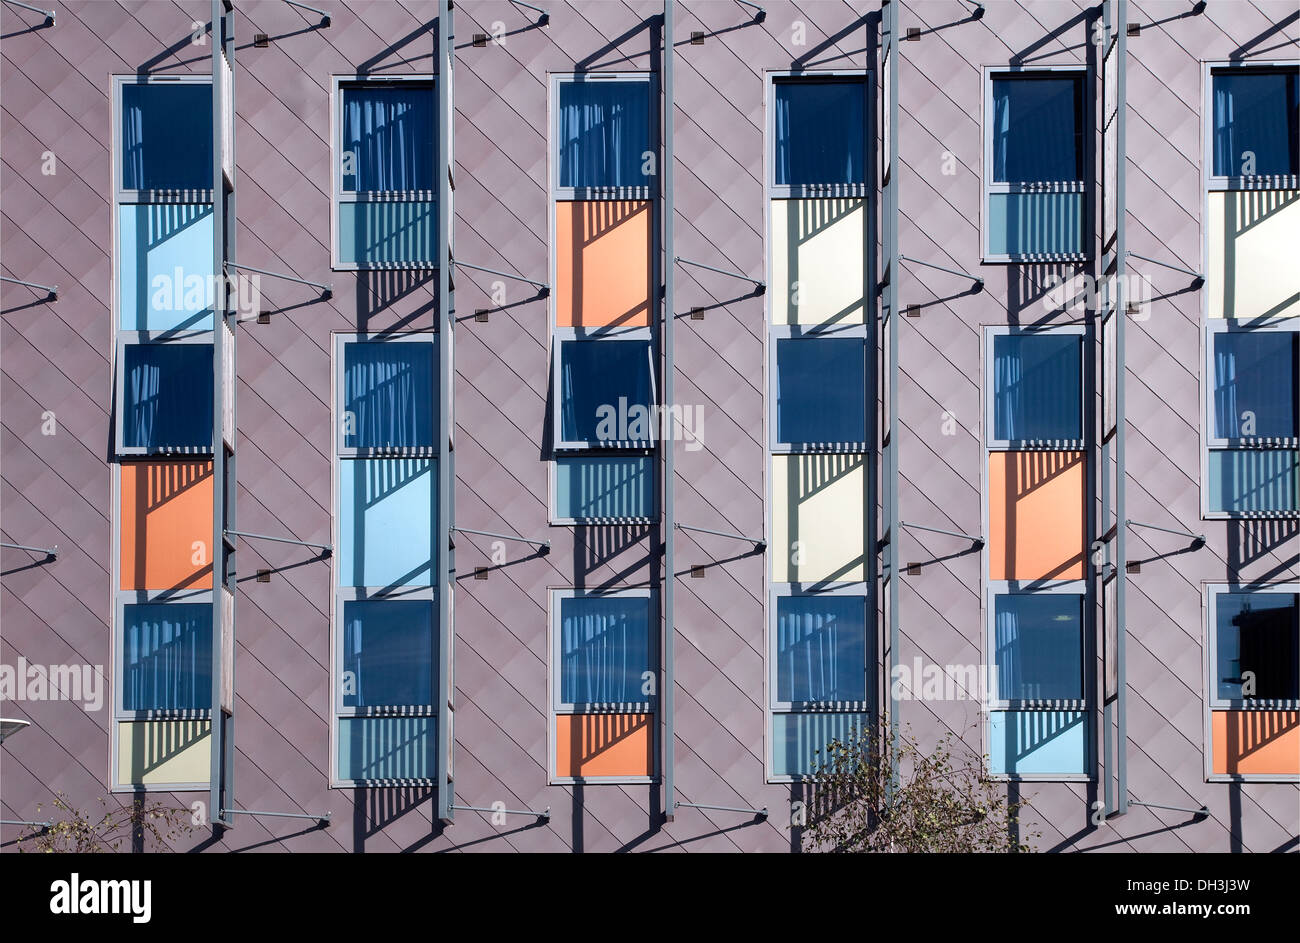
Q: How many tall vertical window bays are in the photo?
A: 6